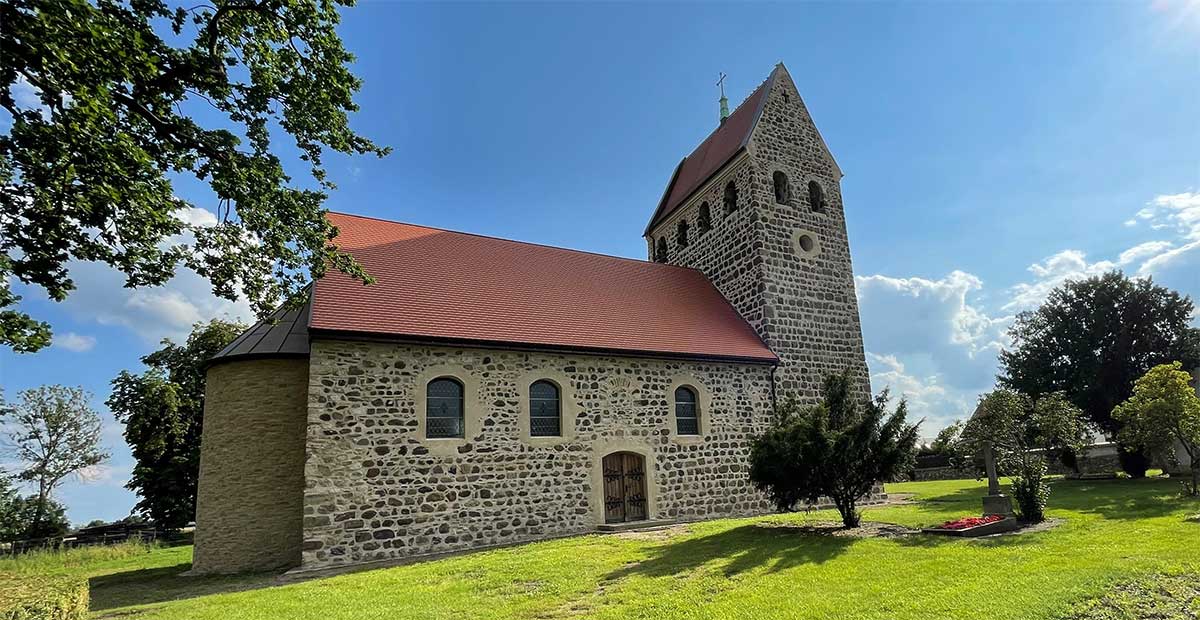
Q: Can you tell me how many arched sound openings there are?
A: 6